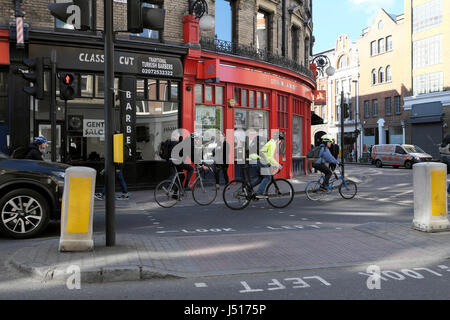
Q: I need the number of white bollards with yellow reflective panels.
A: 2